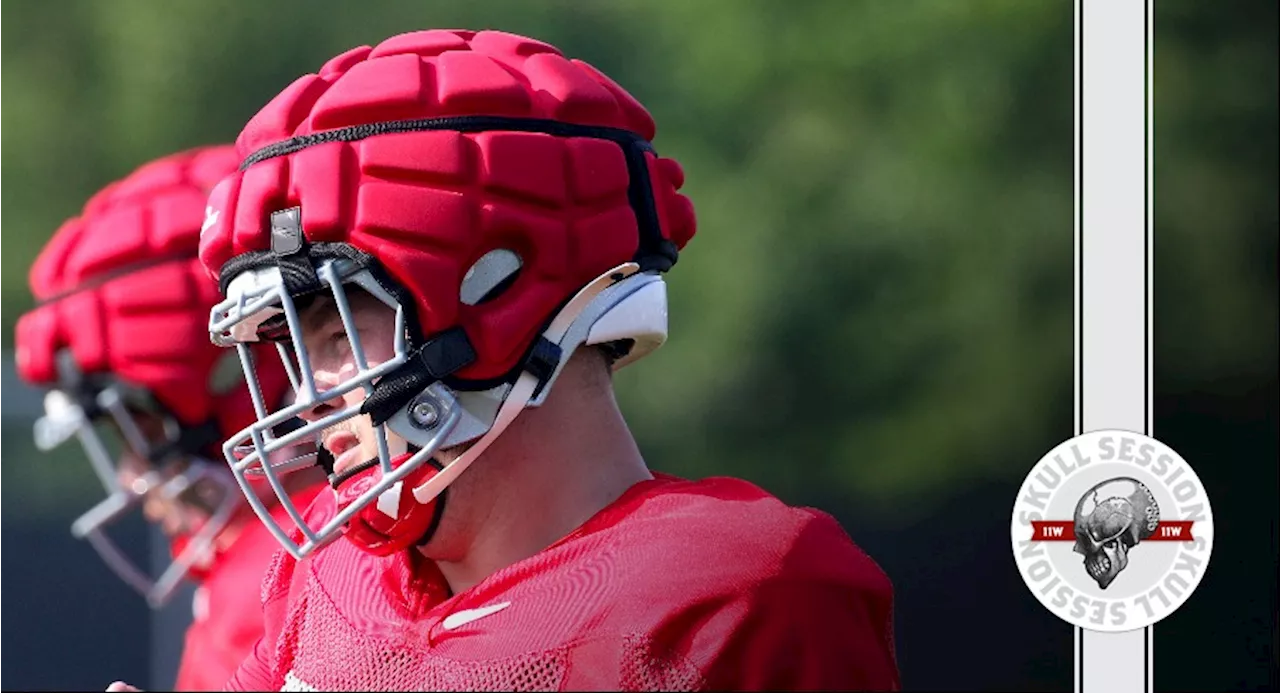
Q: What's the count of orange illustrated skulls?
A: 0